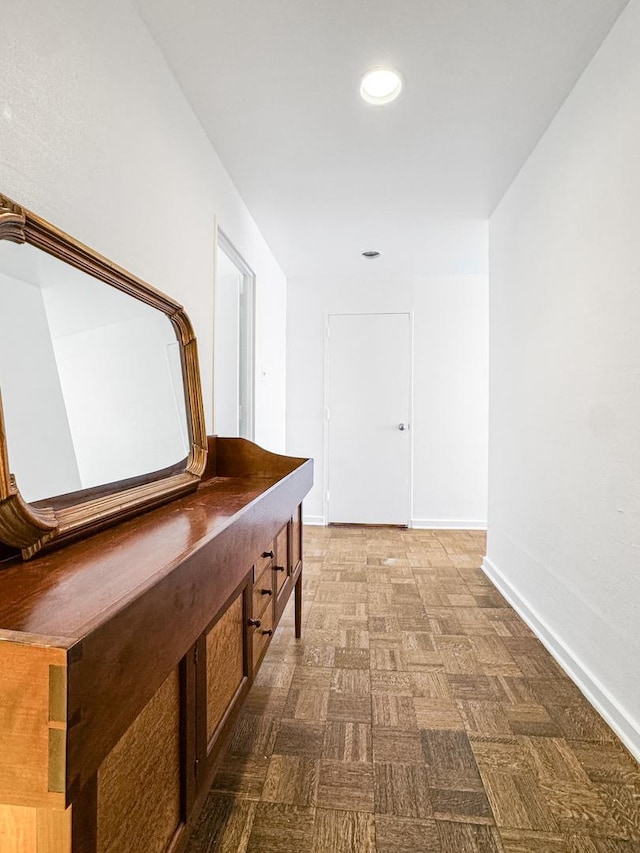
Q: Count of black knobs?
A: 5